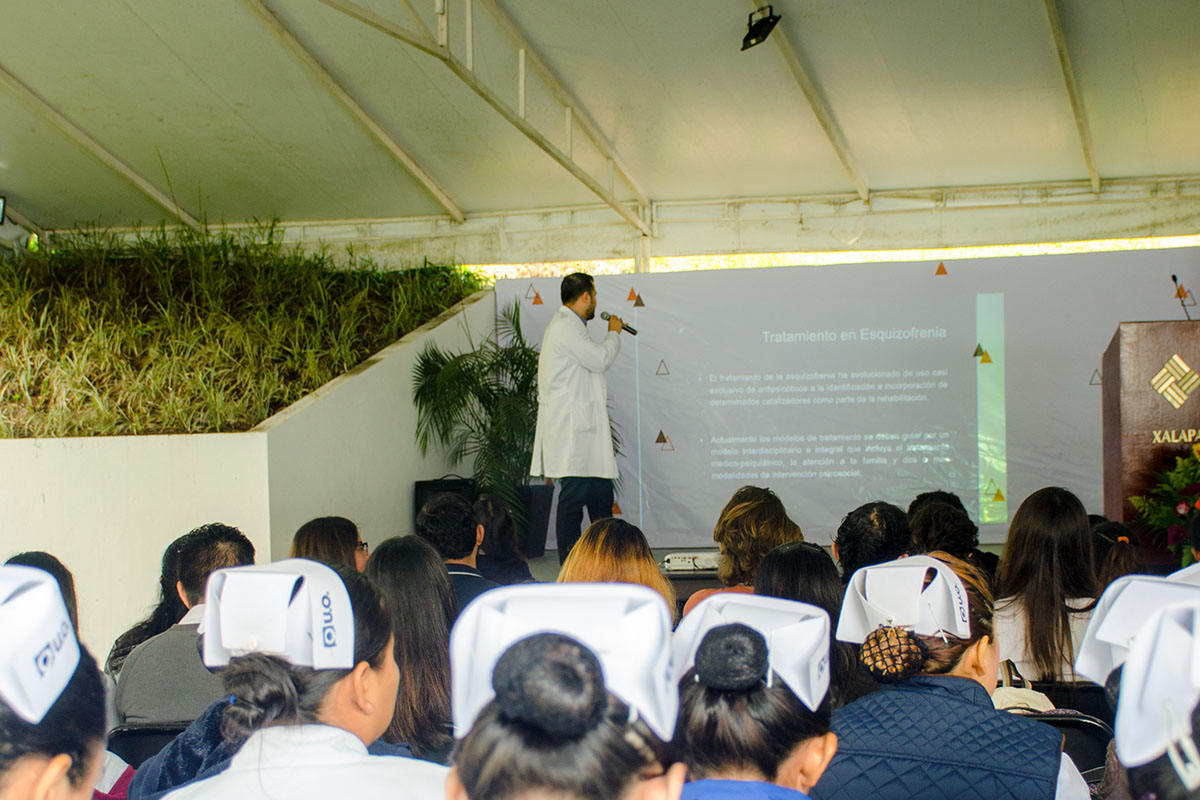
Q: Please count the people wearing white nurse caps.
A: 7